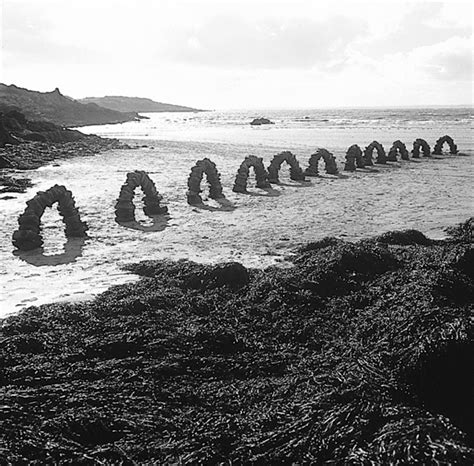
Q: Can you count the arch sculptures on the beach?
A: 11